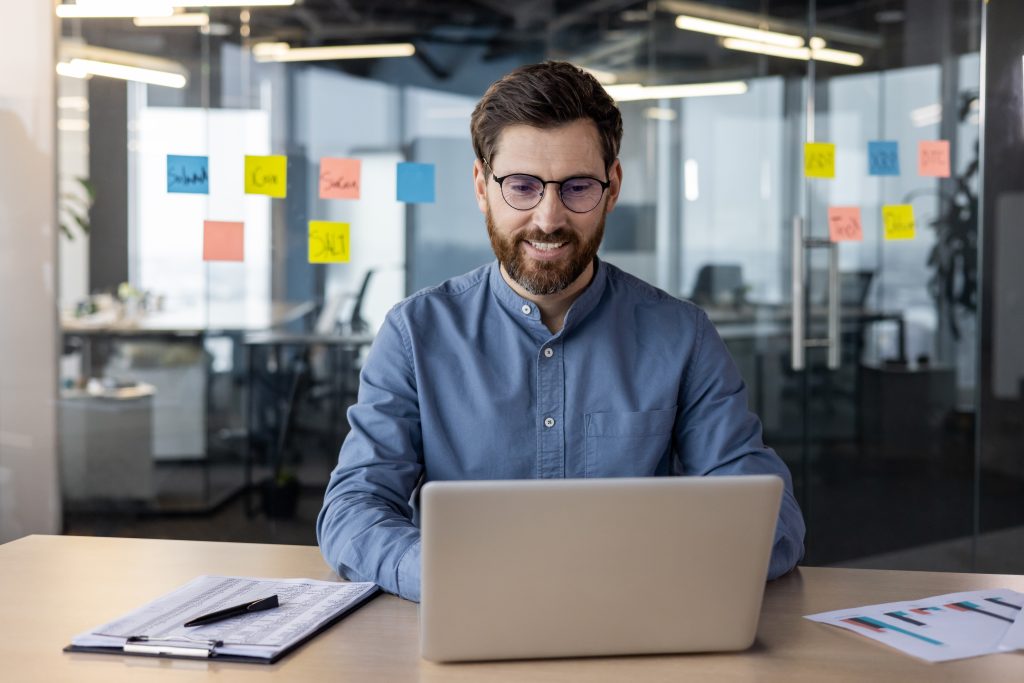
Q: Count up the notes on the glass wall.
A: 11